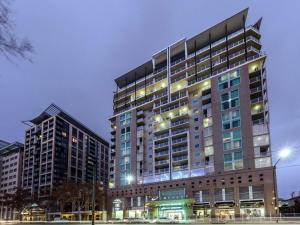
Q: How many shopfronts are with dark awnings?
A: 3